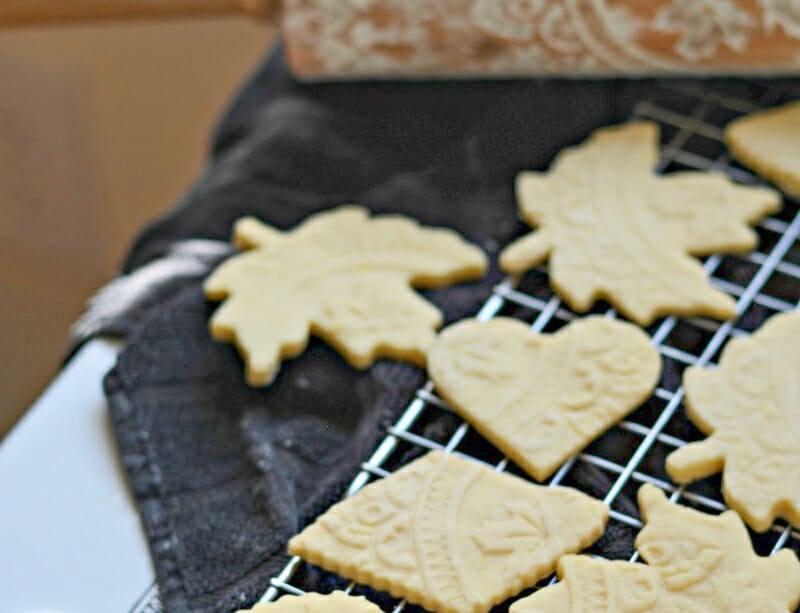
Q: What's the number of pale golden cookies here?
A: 8